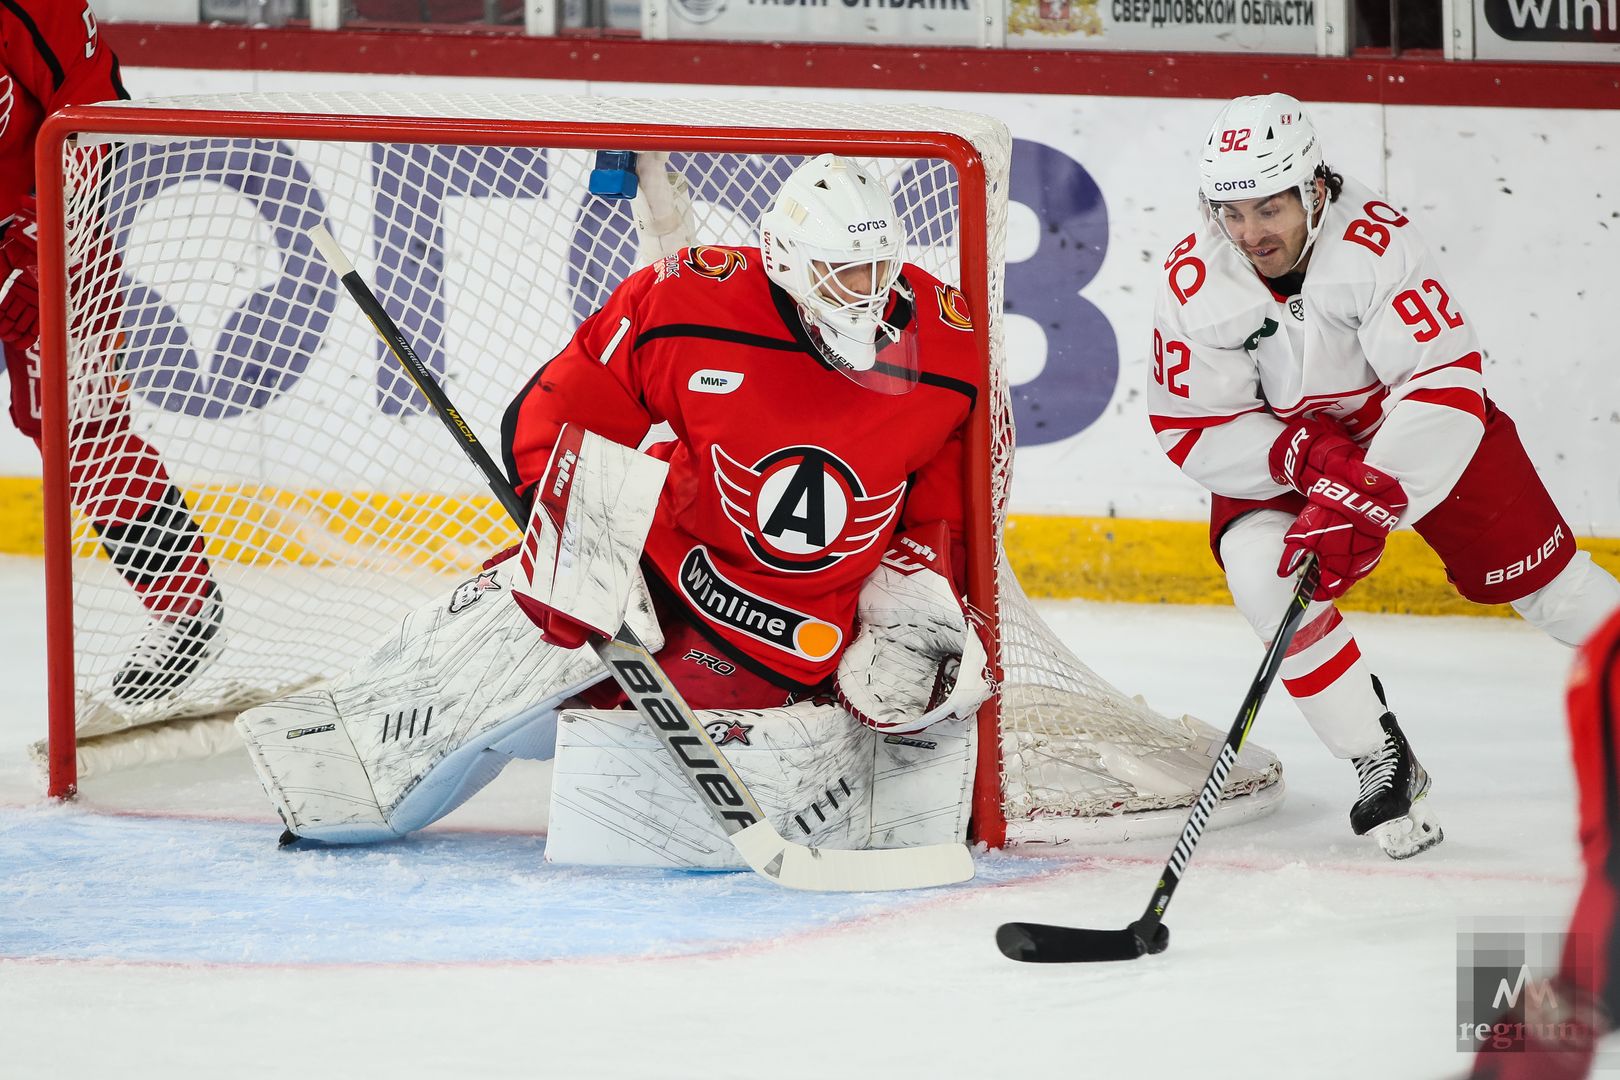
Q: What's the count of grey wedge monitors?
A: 0